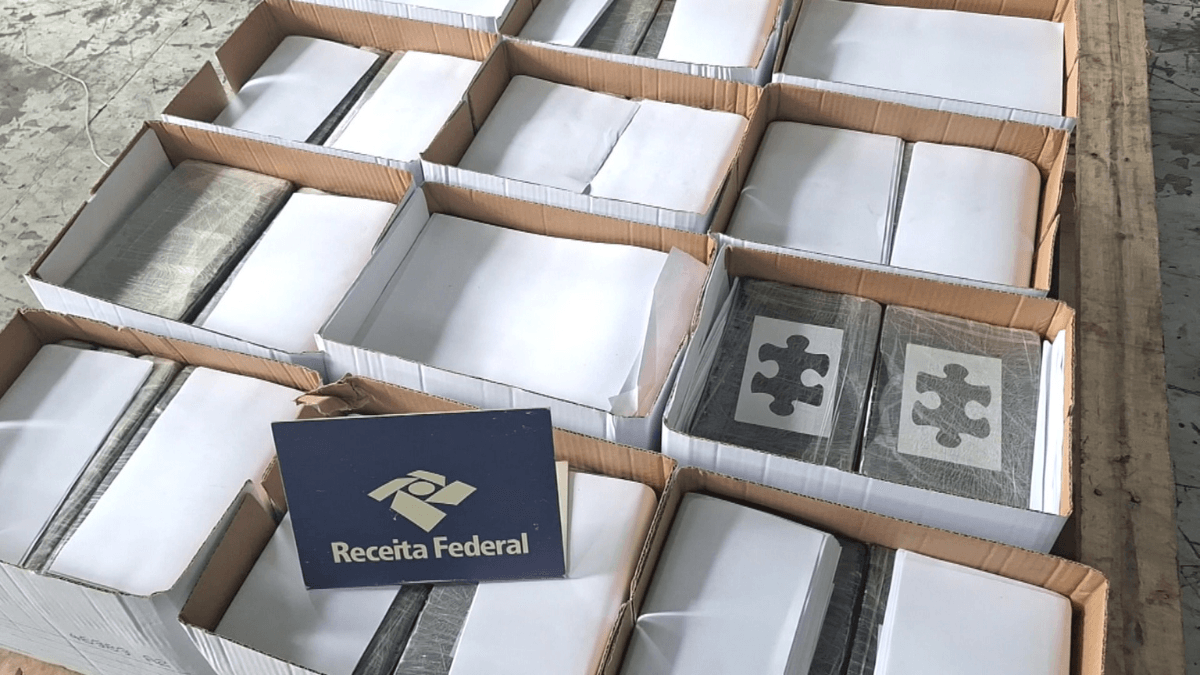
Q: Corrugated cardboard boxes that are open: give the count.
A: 12